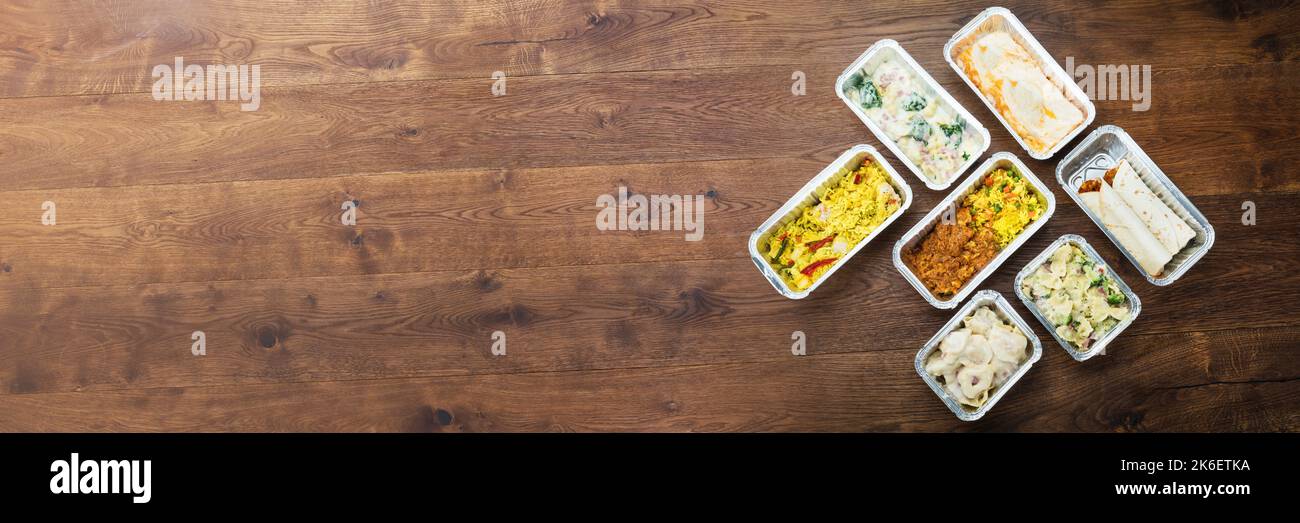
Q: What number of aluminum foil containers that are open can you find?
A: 7